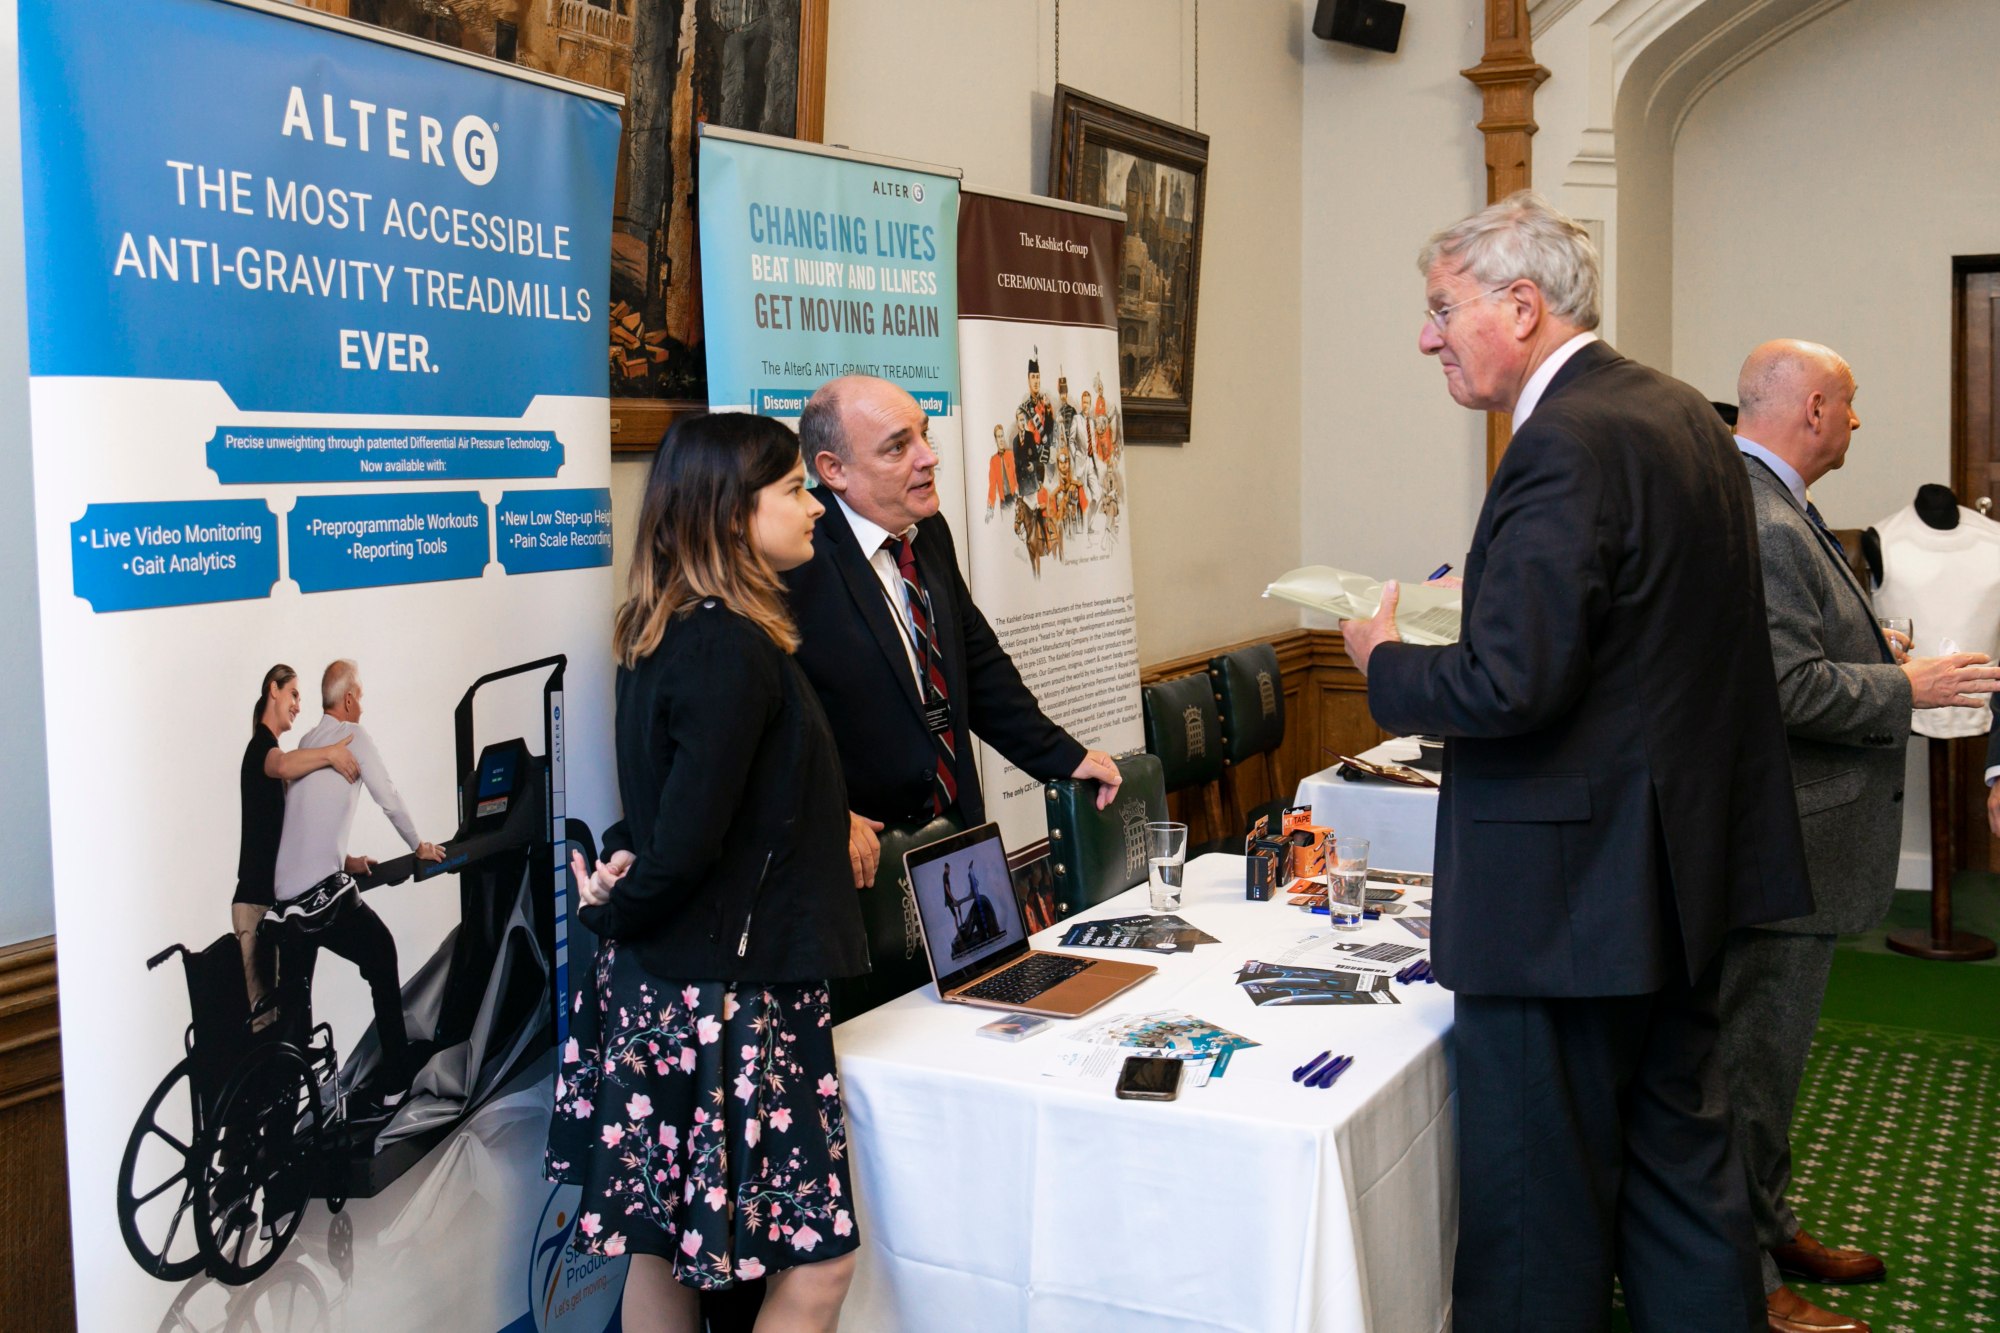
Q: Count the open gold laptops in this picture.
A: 1